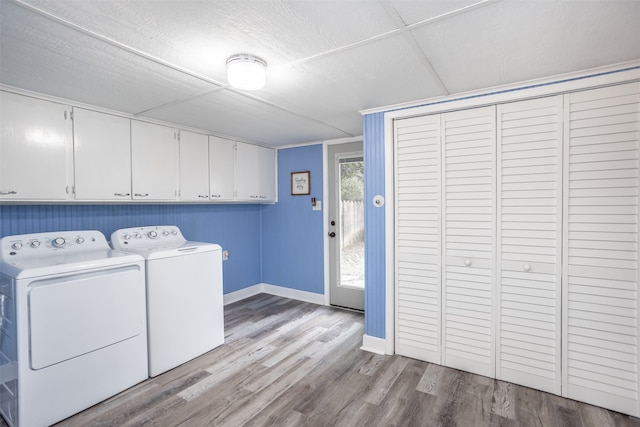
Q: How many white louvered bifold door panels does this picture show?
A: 4